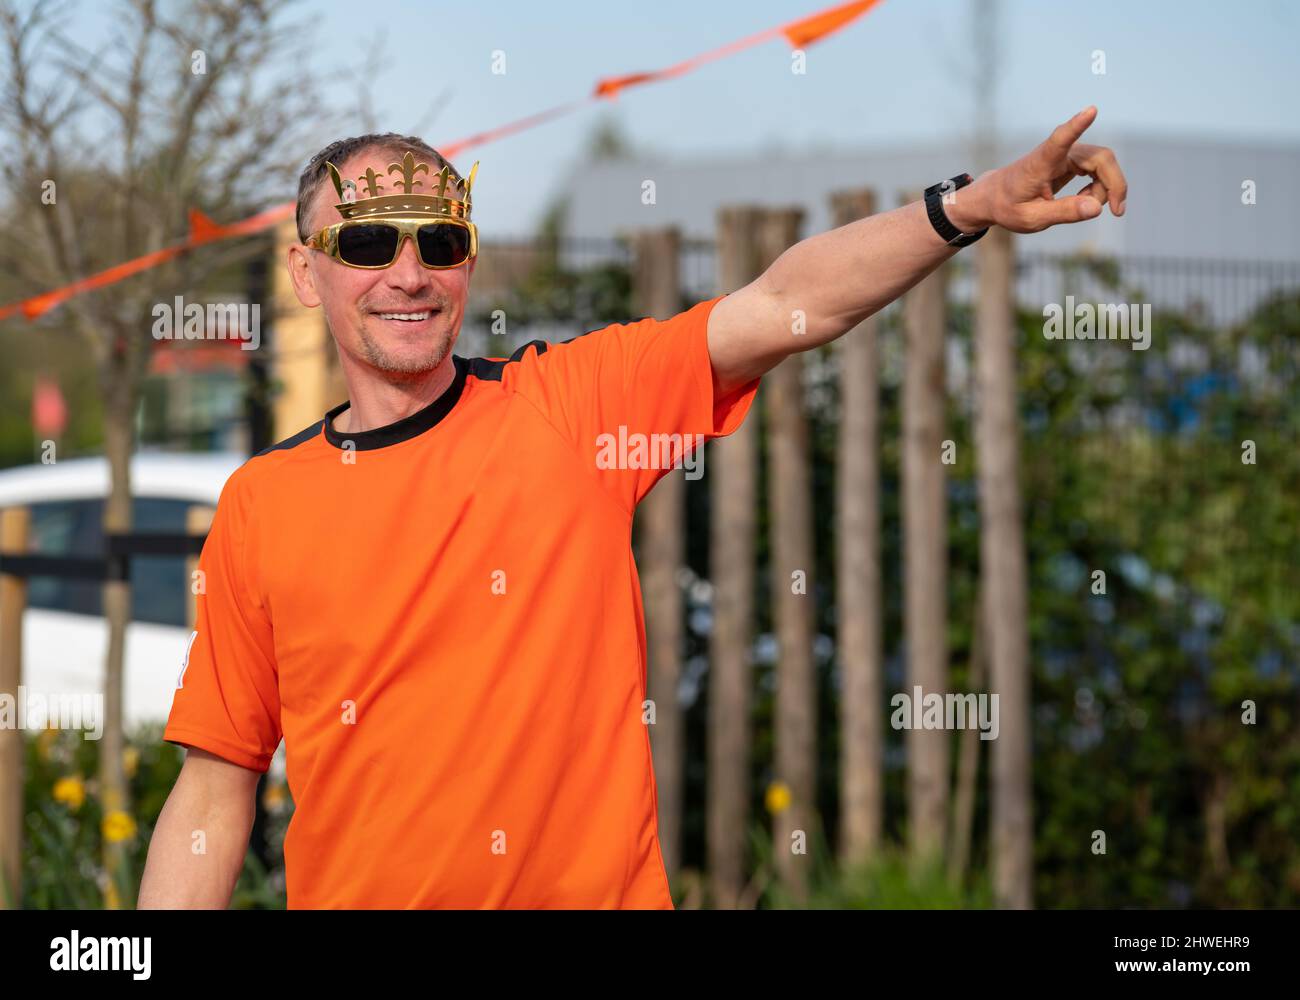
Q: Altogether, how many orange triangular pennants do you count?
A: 4